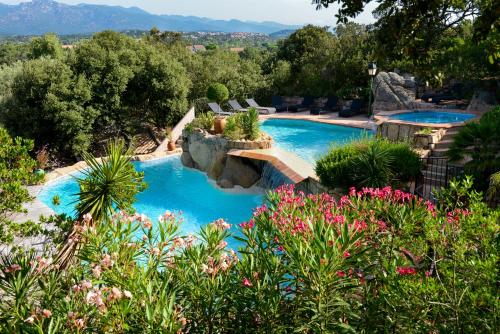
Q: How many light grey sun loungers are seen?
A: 3